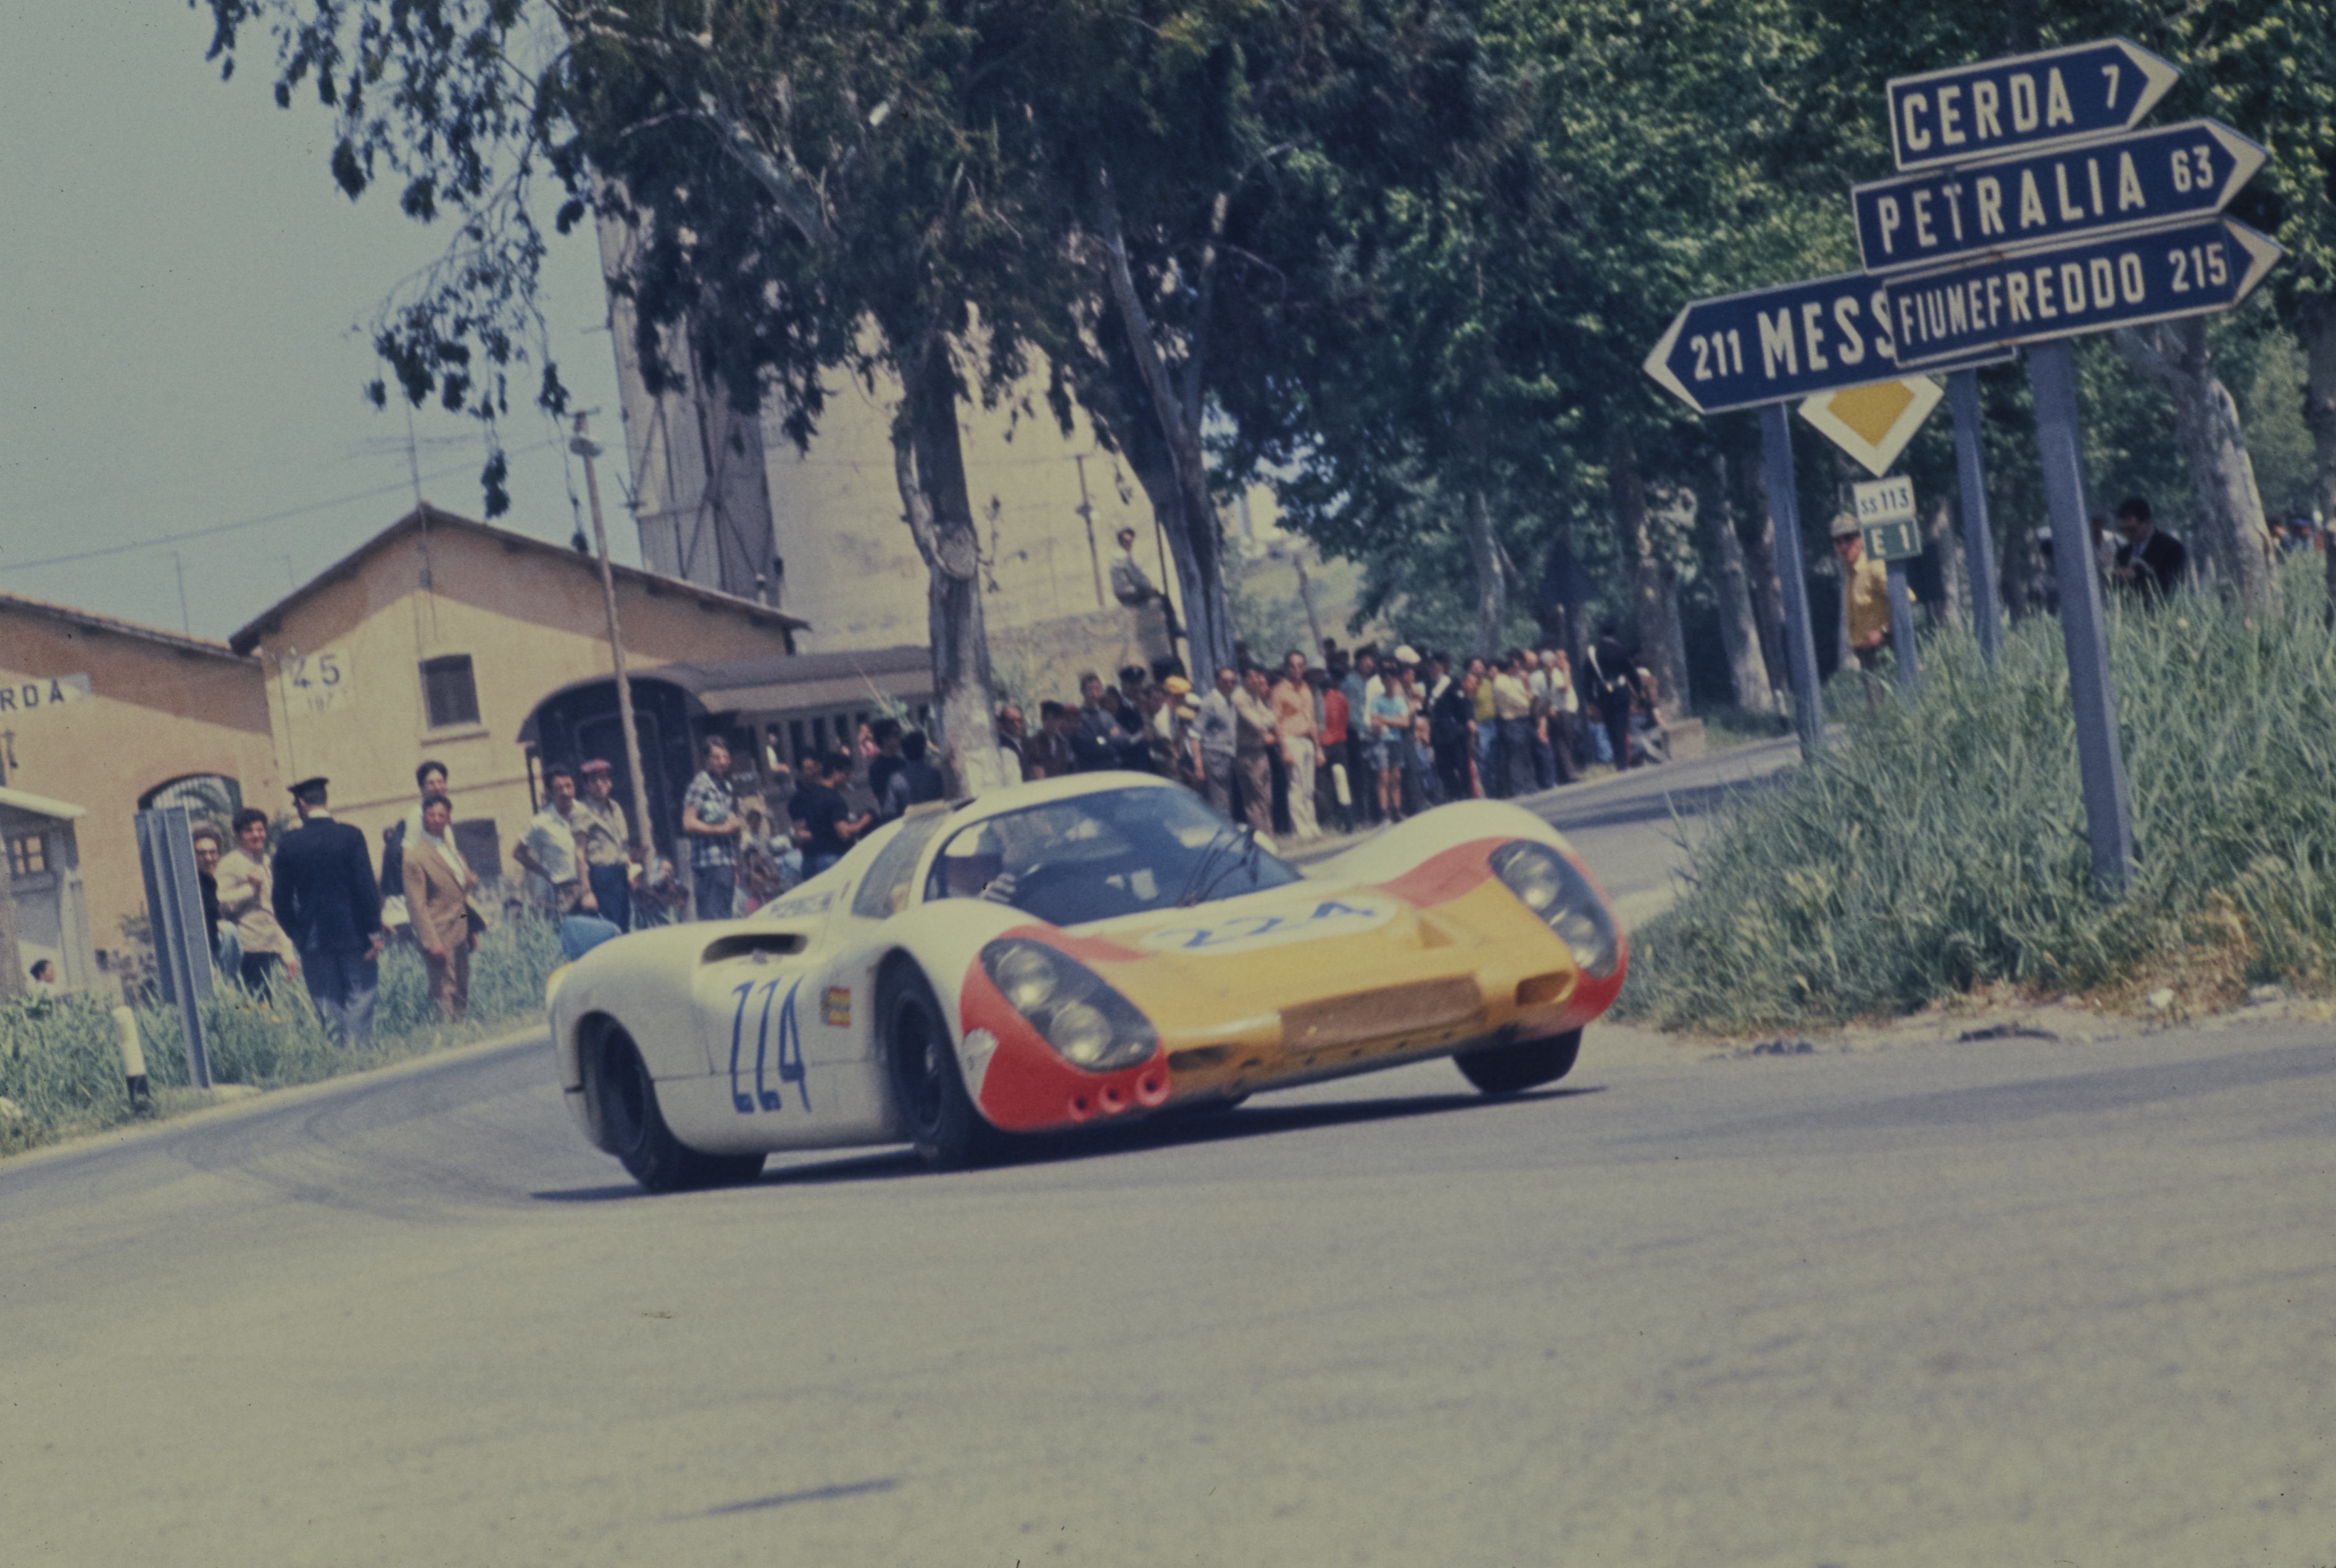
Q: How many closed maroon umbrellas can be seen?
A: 0